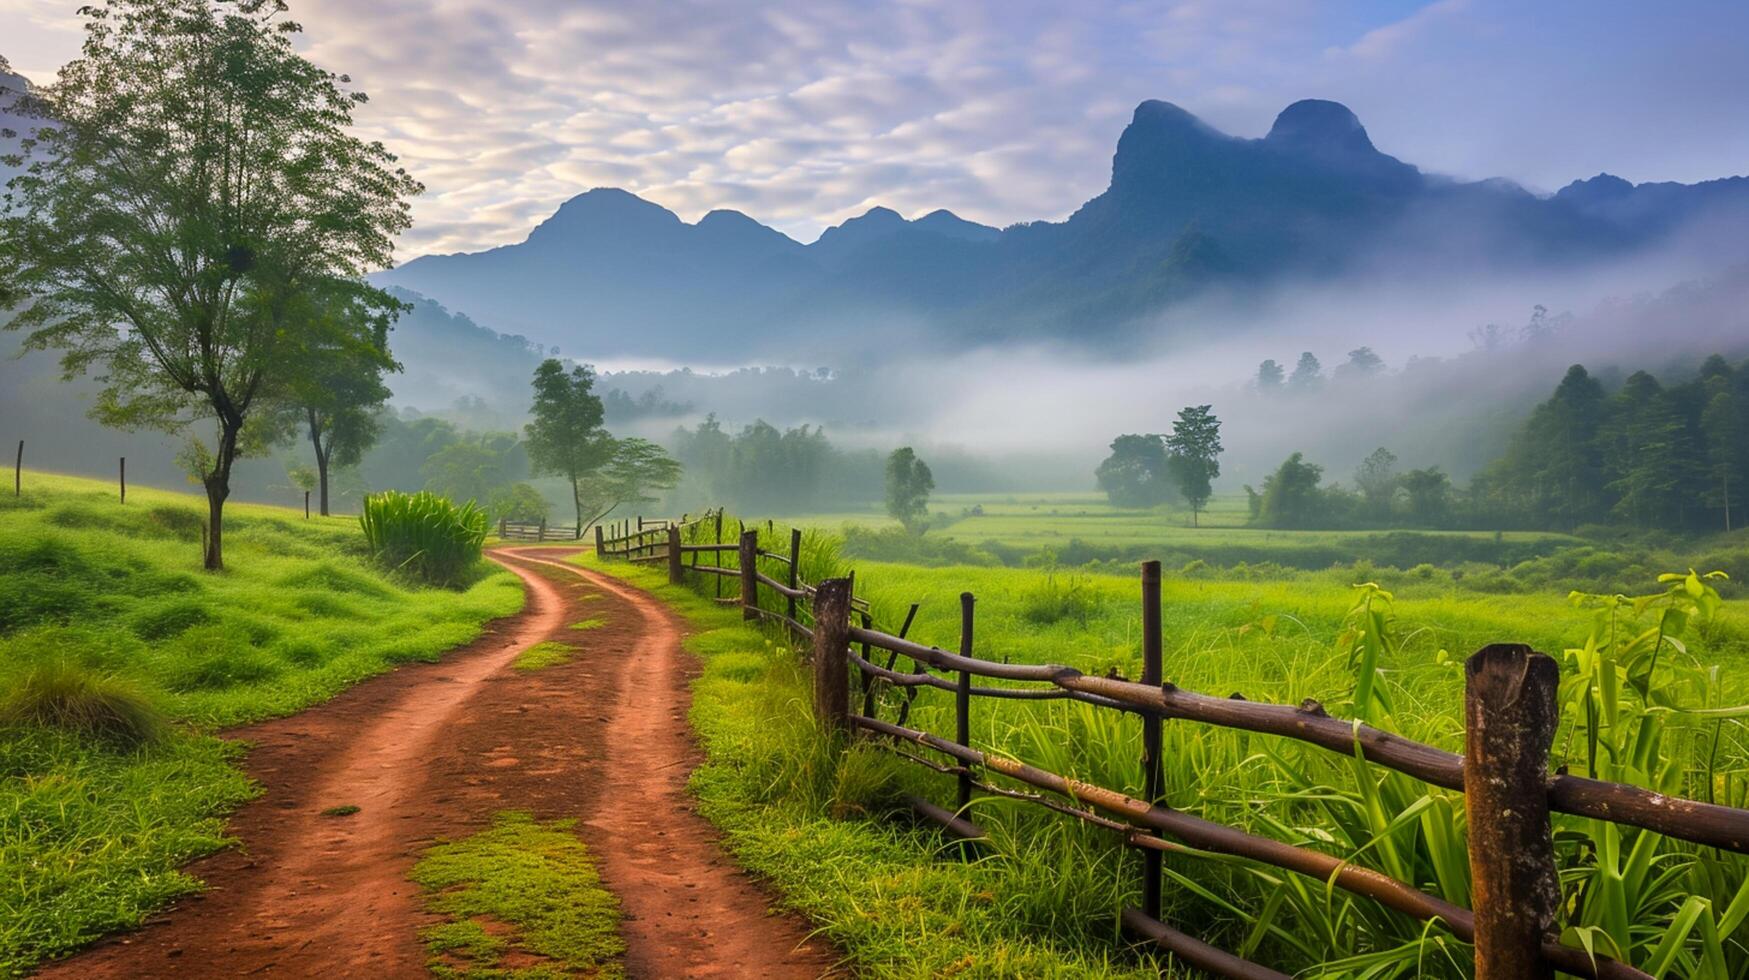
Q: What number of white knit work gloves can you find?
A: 0